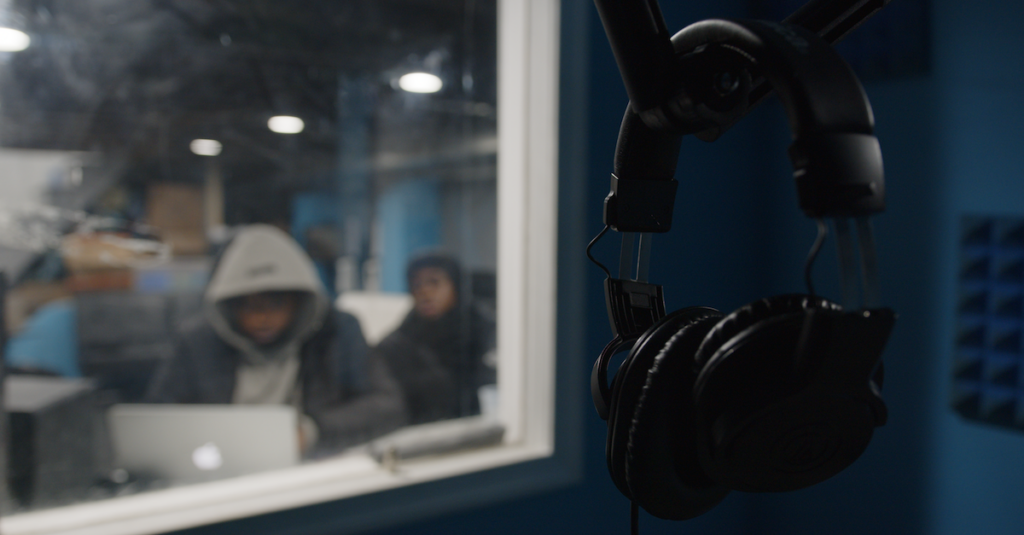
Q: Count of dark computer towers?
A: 1